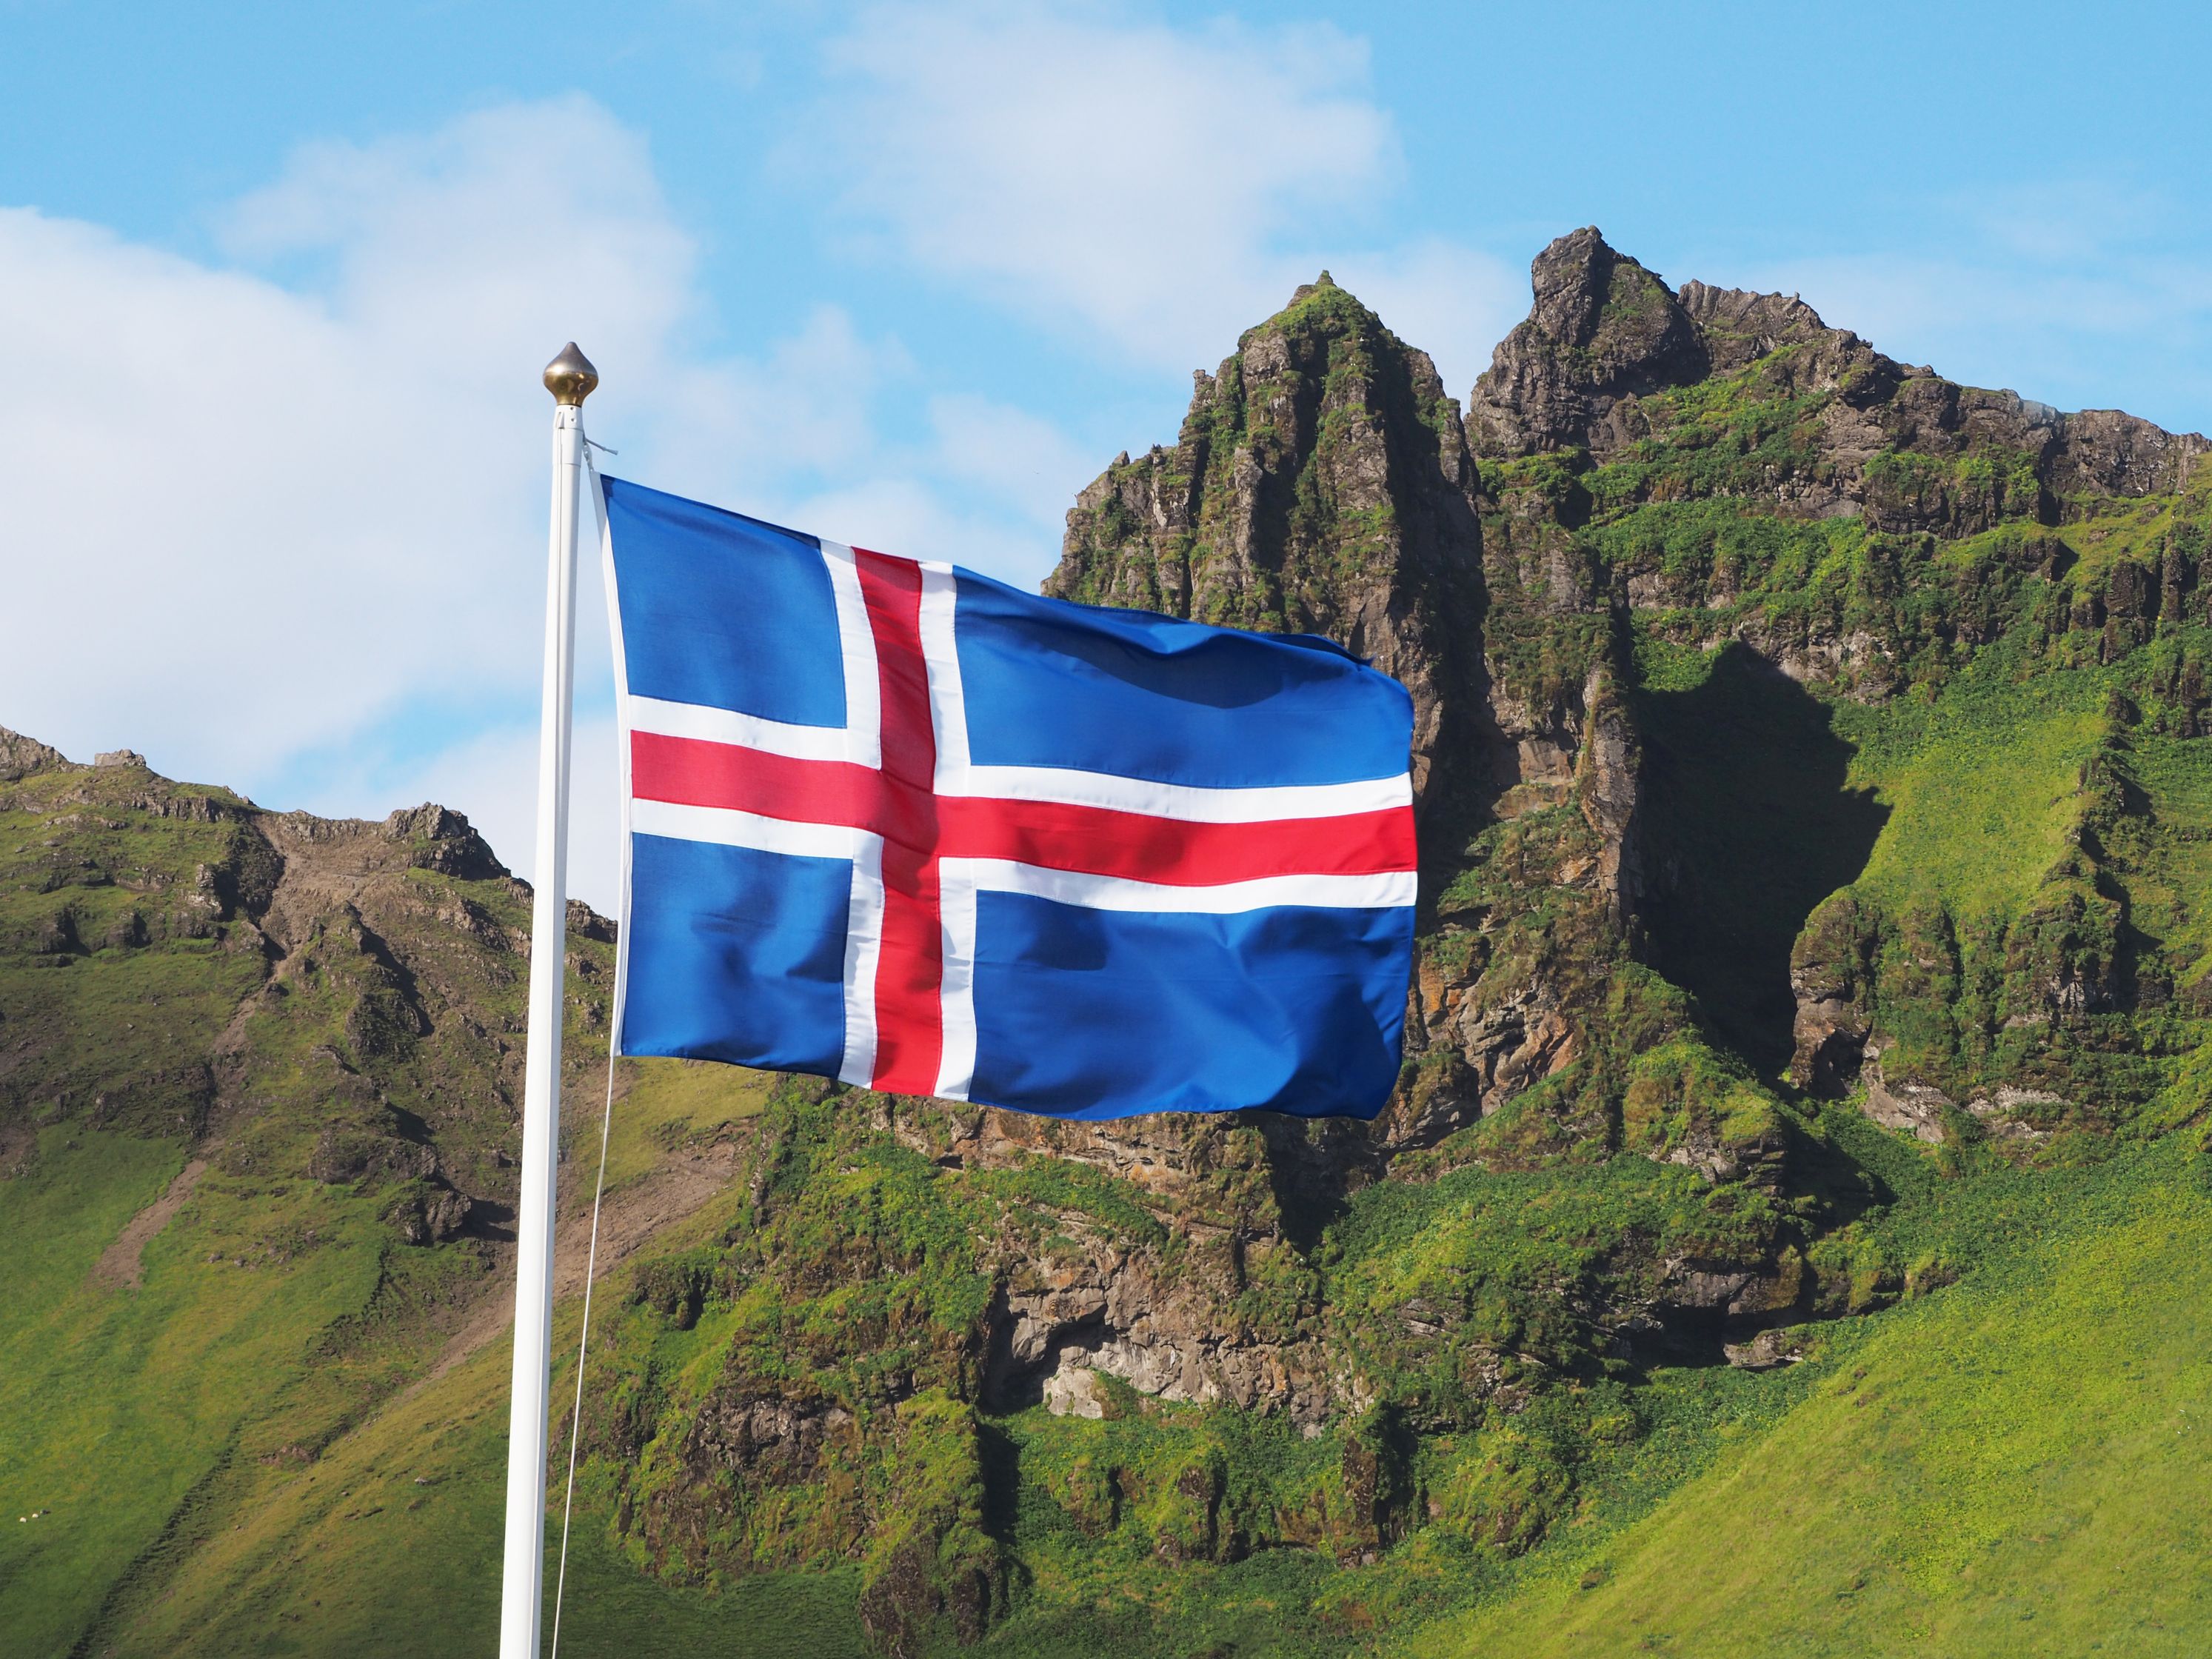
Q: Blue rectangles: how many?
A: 4